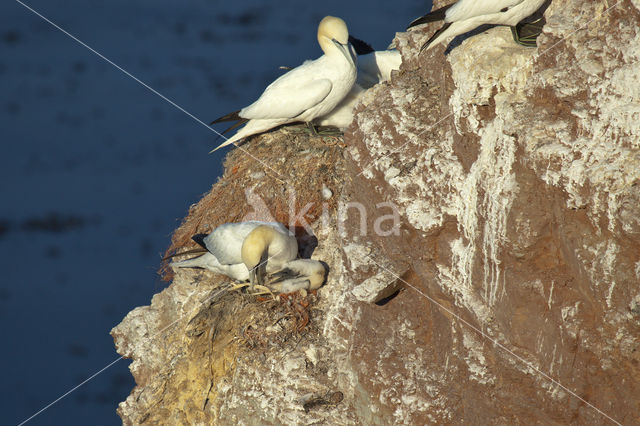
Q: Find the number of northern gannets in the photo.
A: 5